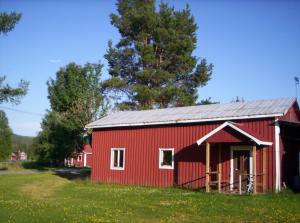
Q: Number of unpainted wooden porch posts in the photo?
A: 4